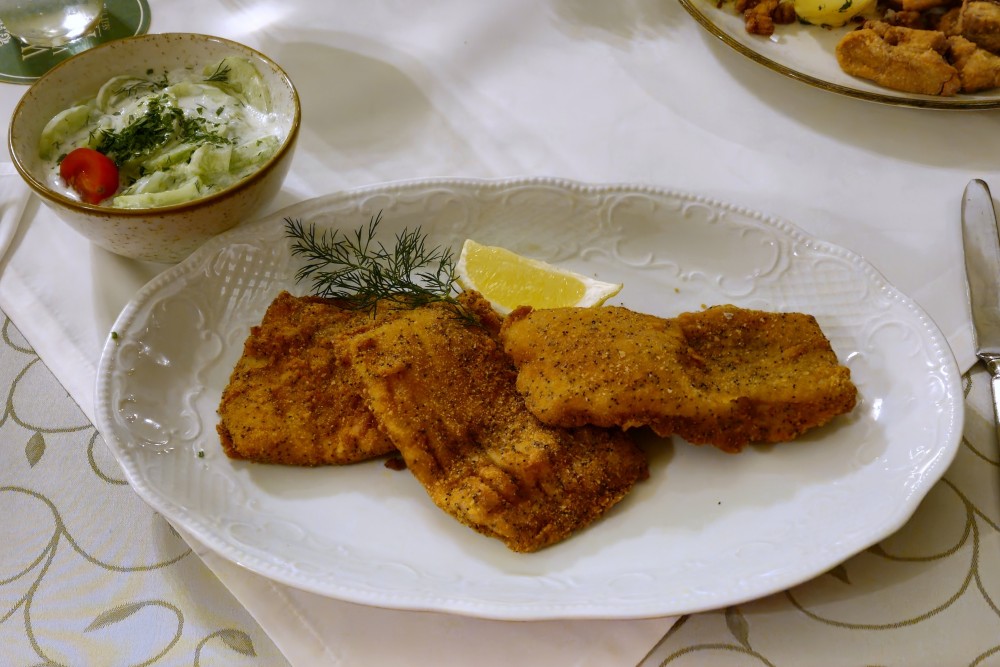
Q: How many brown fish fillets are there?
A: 3